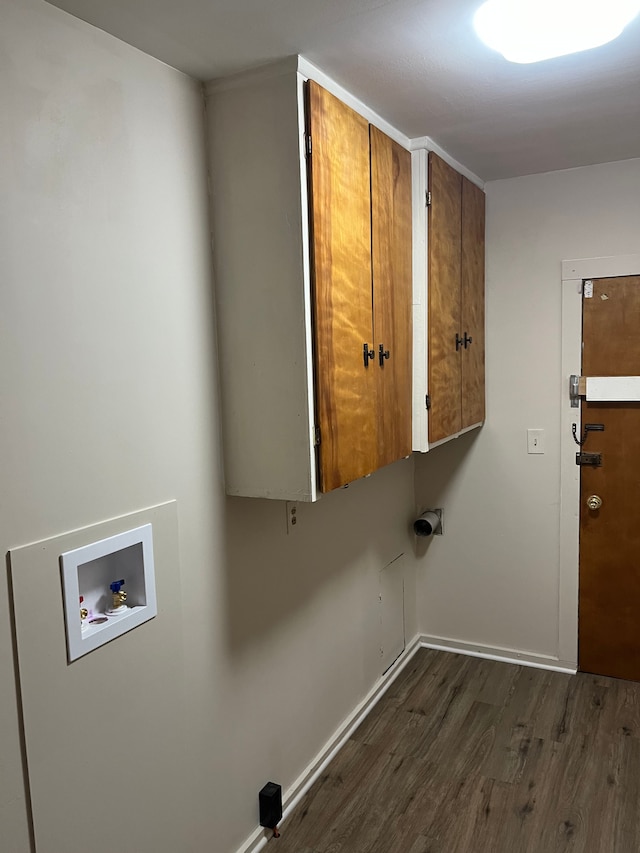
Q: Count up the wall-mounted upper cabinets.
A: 2